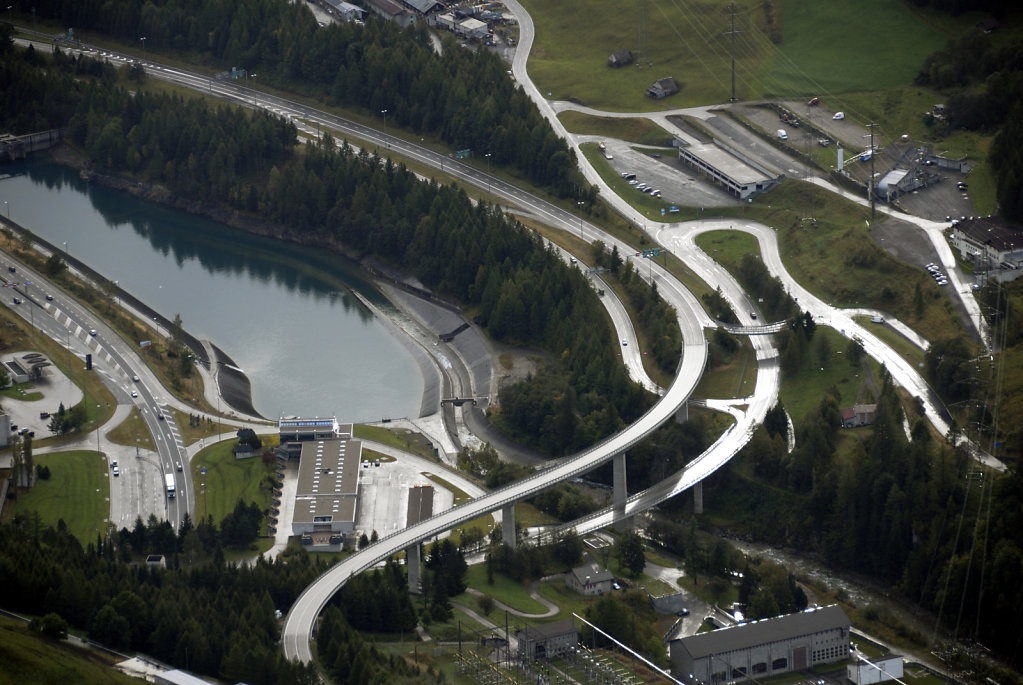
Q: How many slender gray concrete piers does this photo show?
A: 5